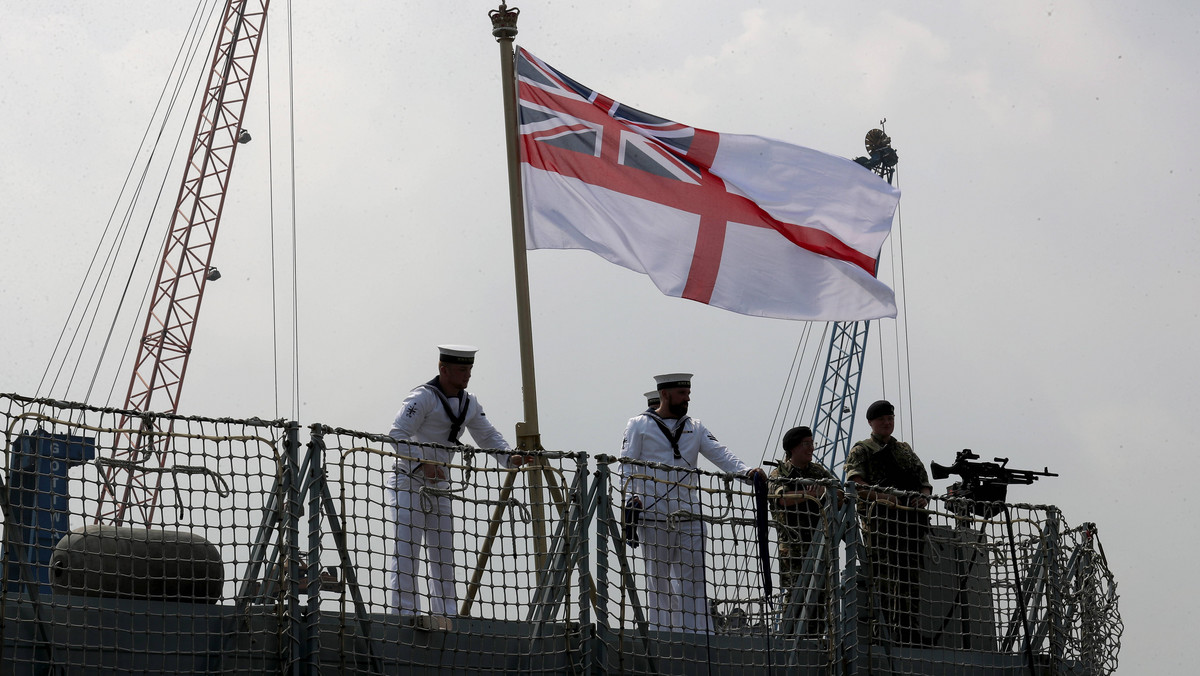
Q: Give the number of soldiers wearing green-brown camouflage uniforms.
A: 2